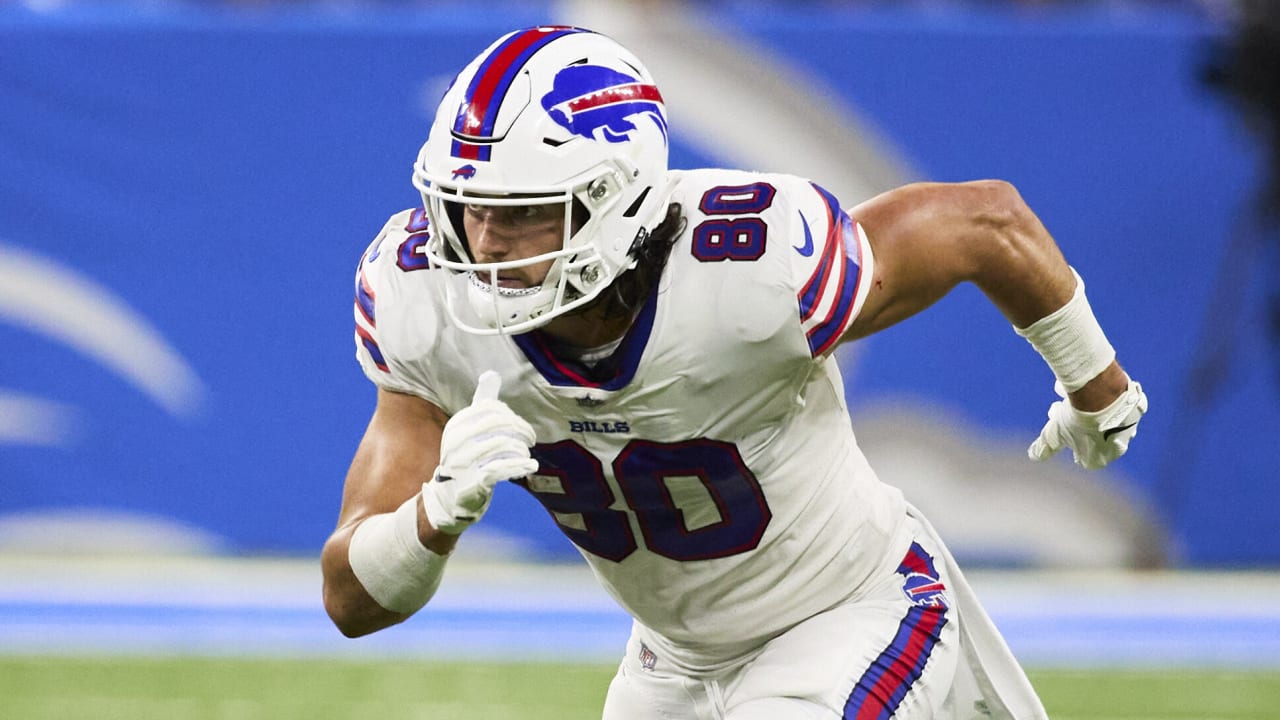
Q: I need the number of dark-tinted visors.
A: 0